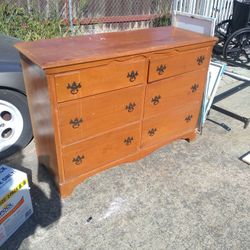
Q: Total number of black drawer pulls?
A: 12